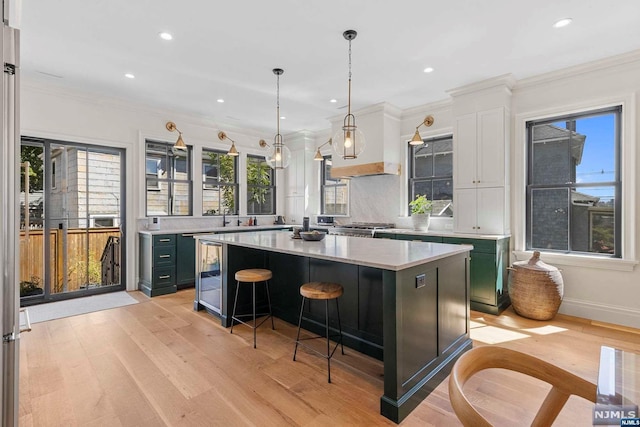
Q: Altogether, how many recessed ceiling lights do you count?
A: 7